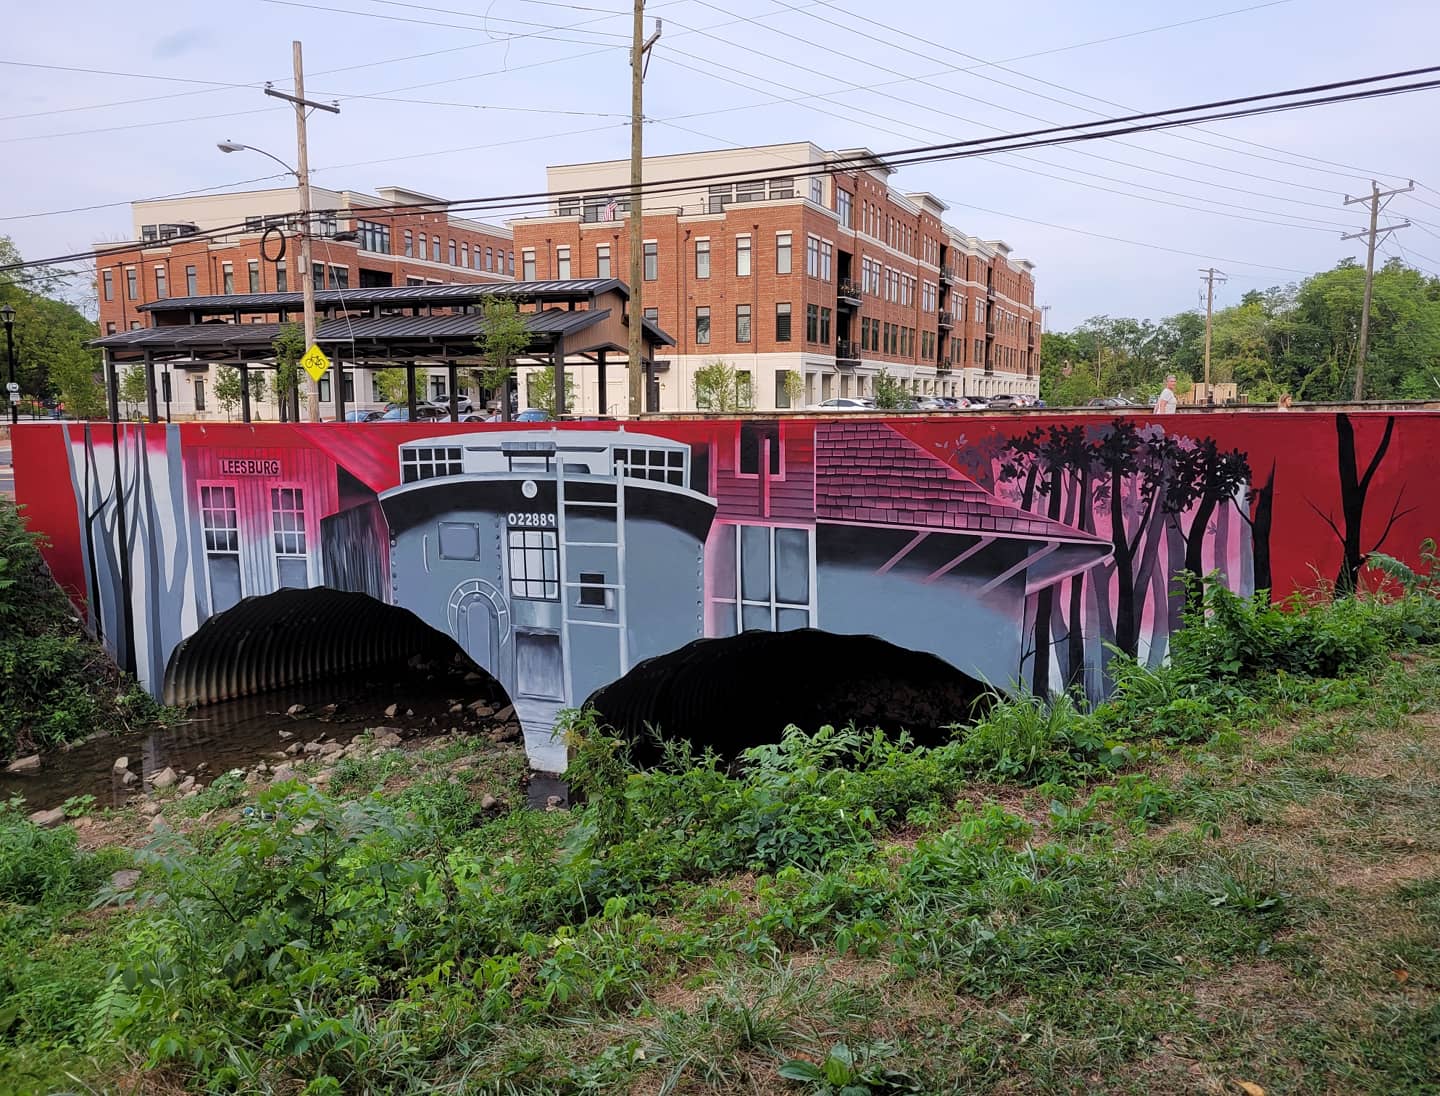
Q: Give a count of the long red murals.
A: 1